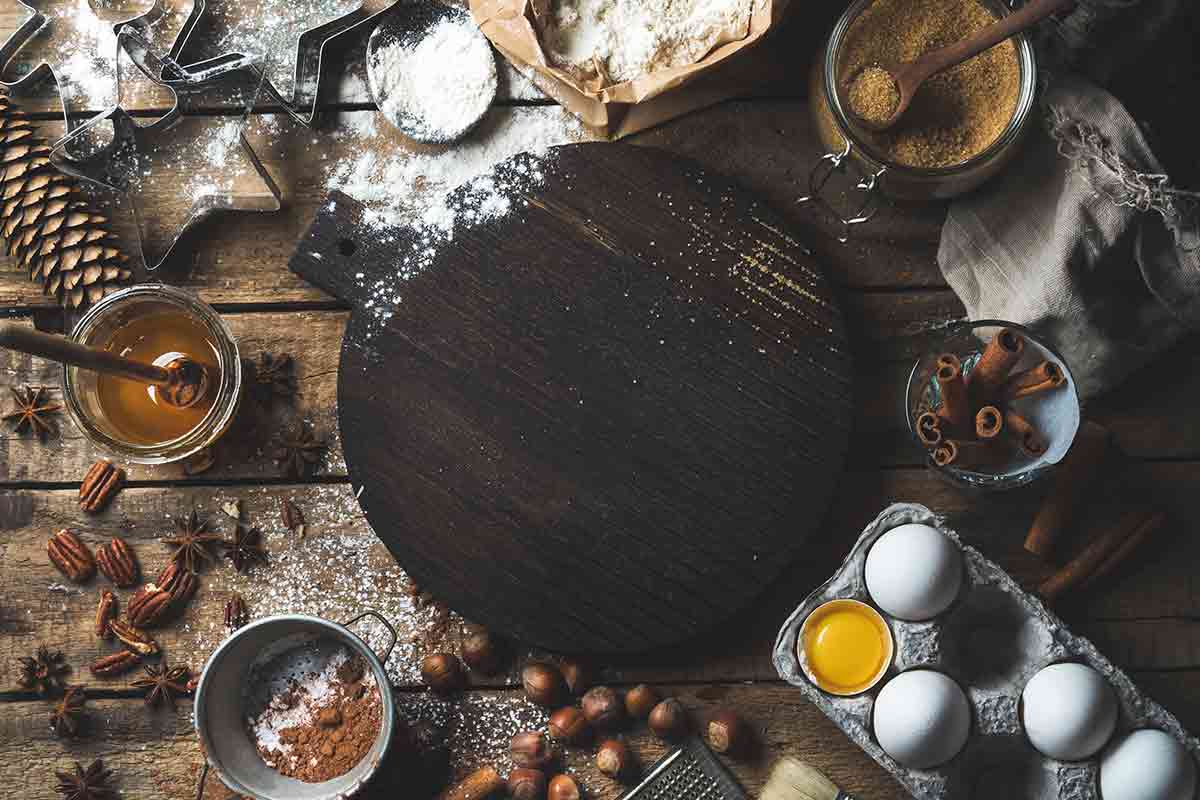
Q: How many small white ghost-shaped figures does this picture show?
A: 0